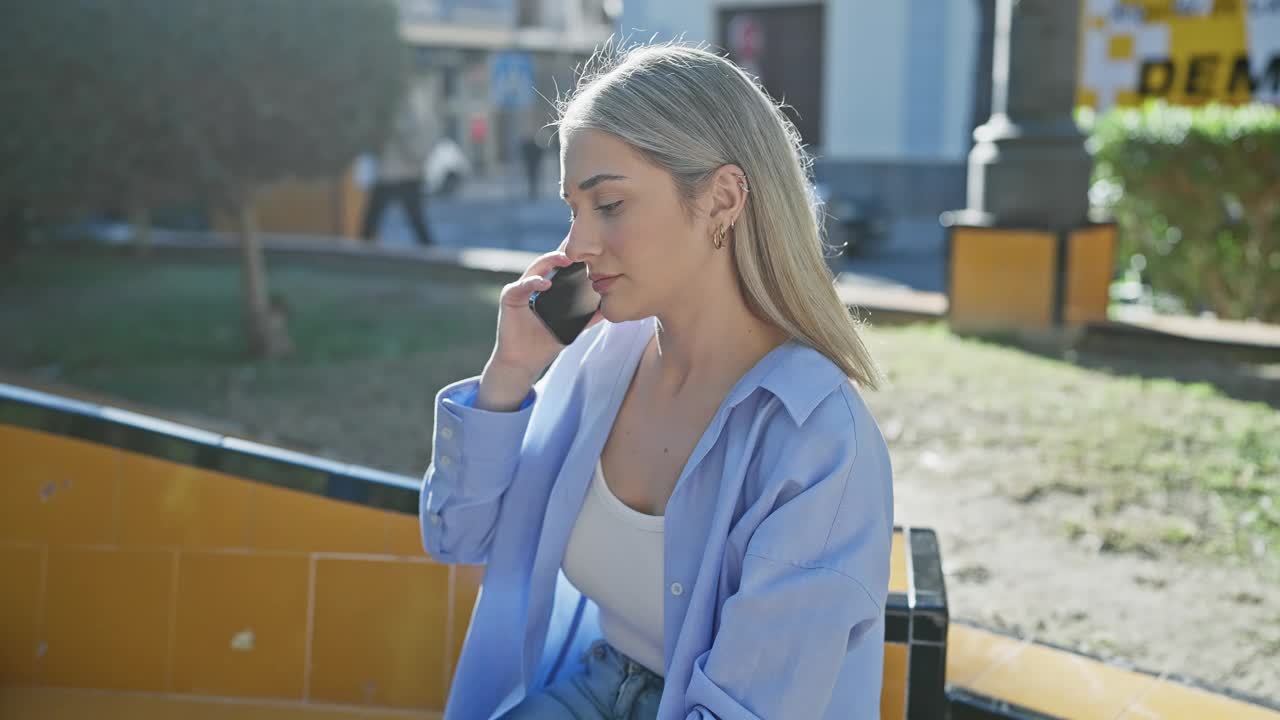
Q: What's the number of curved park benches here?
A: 1